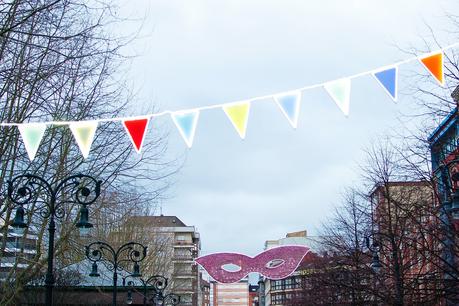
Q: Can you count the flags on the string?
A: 9